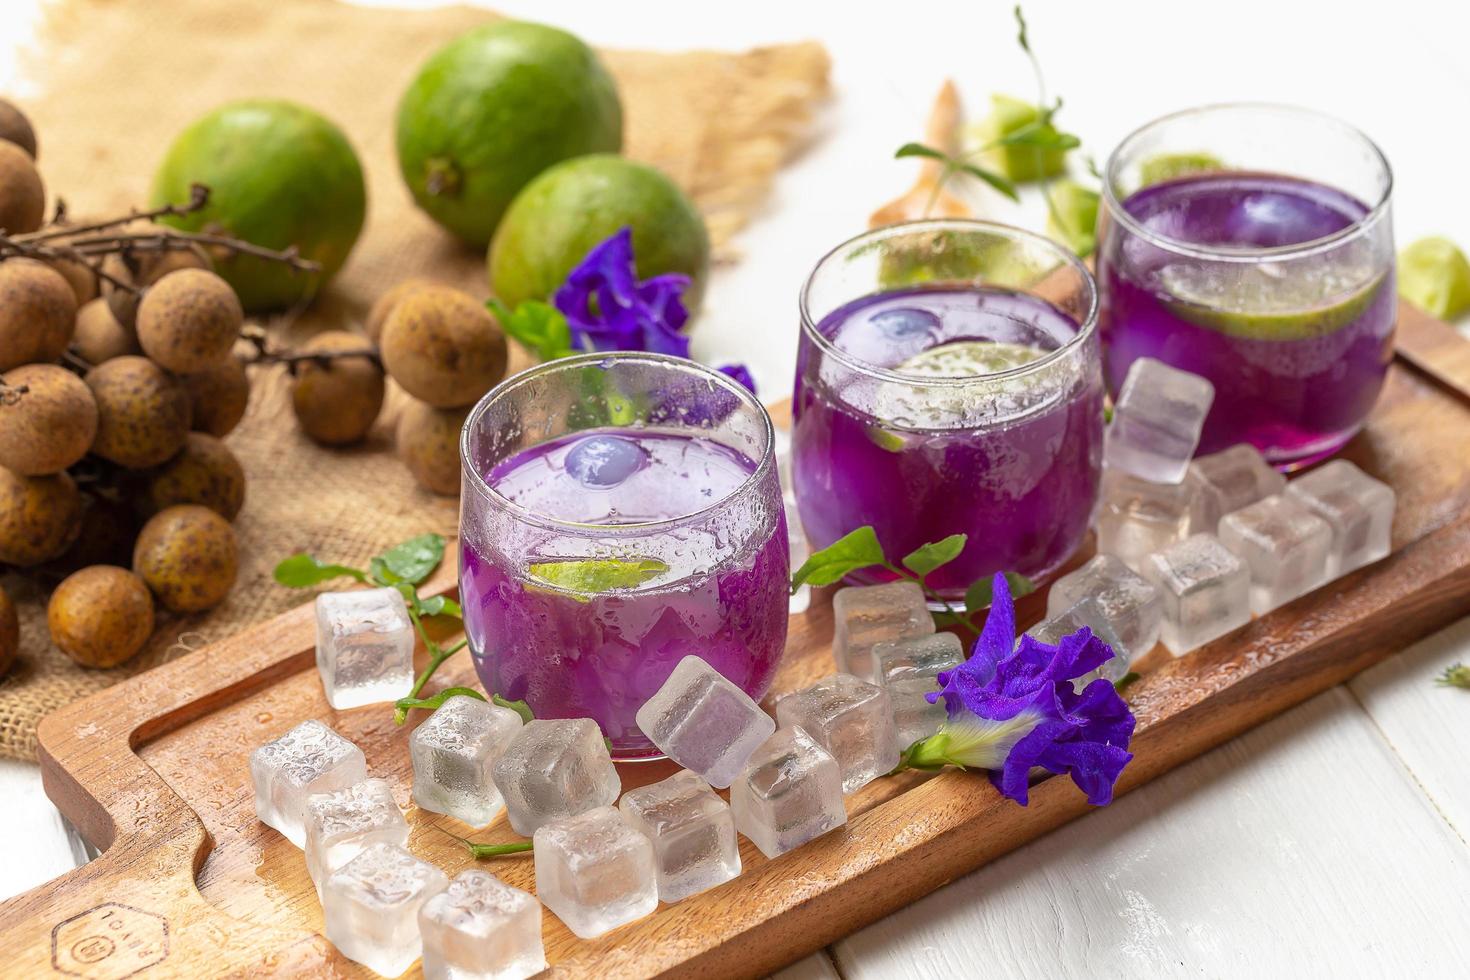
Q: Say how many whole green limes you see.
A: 3